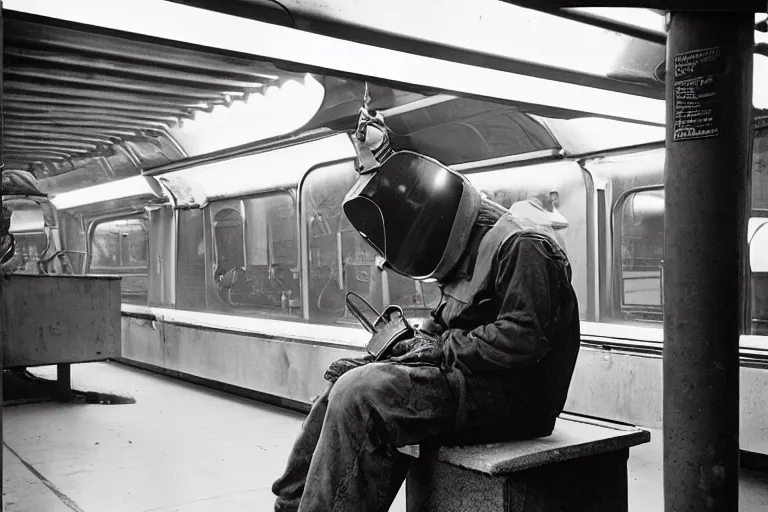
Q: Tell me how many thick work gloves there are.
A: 2